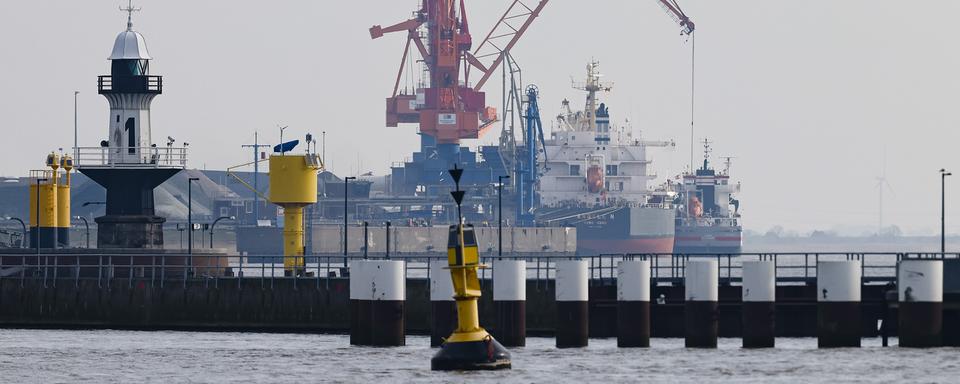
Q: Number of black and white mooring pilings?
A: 9